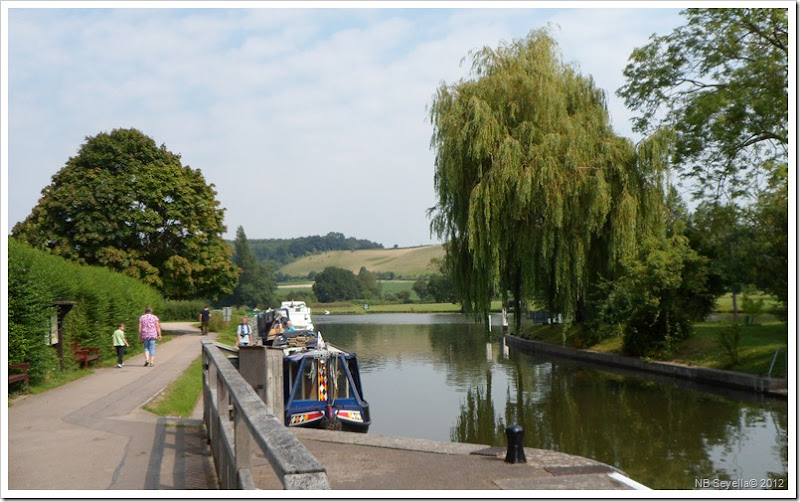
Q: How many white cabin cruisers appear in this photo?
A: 1